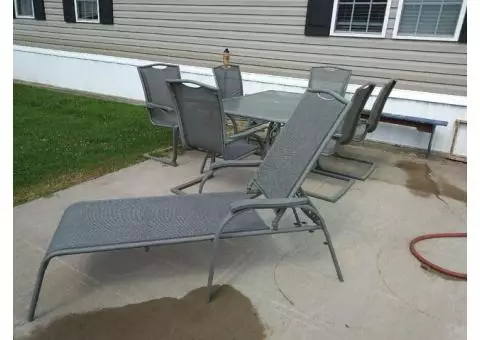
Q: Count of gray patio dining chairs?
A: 6